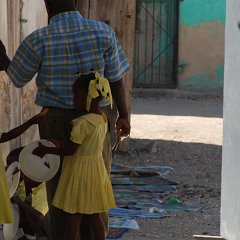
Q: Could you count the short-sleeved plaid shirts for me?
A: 1